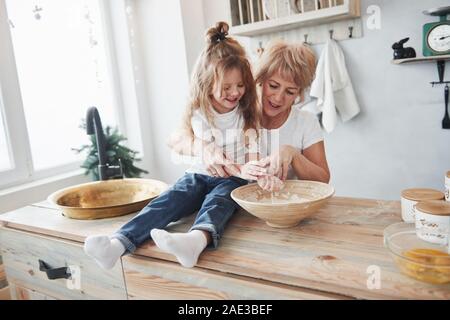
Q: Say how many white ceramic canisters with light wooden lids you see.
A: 3